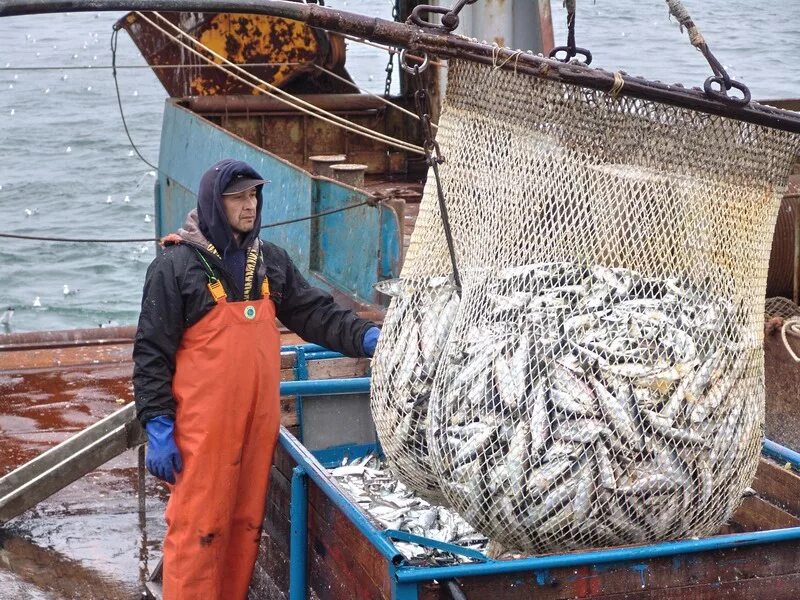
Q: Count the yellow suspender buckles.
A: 2